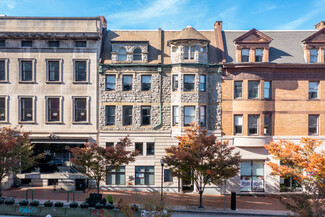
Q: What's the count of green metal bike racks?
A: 2